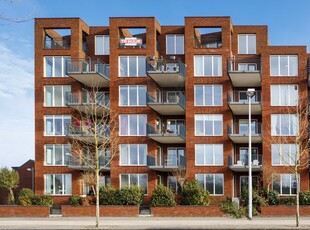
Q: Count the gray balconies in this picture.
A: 12